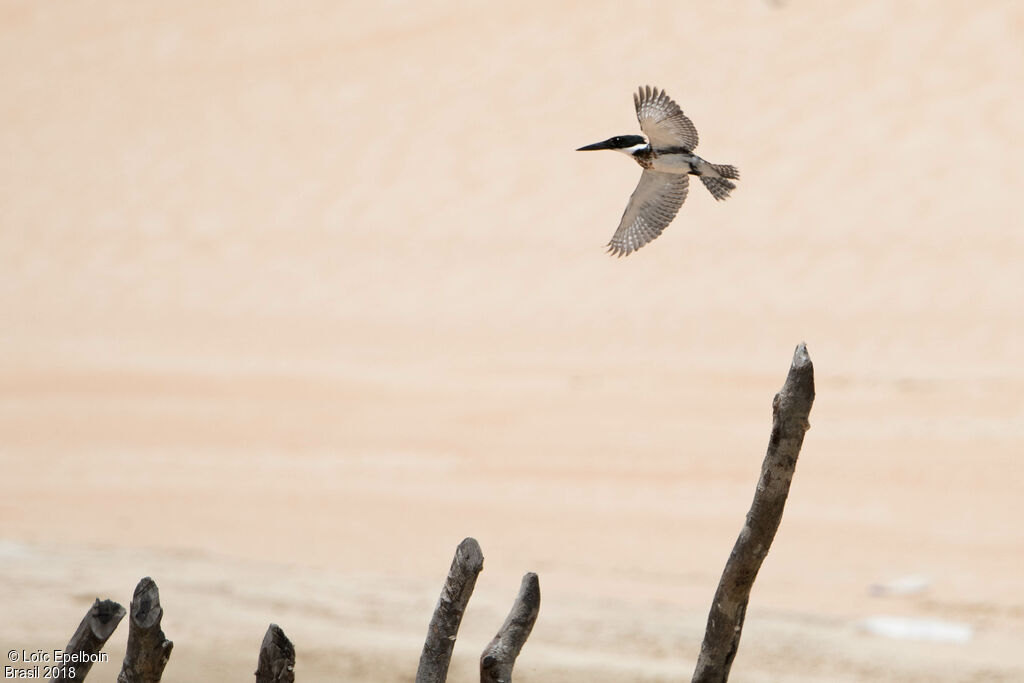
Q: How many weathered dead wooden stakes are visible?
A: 6